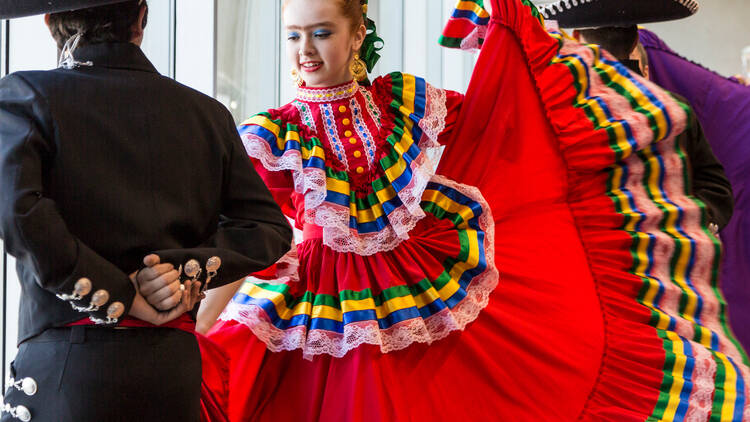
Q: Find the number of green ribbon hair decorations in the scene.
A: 1